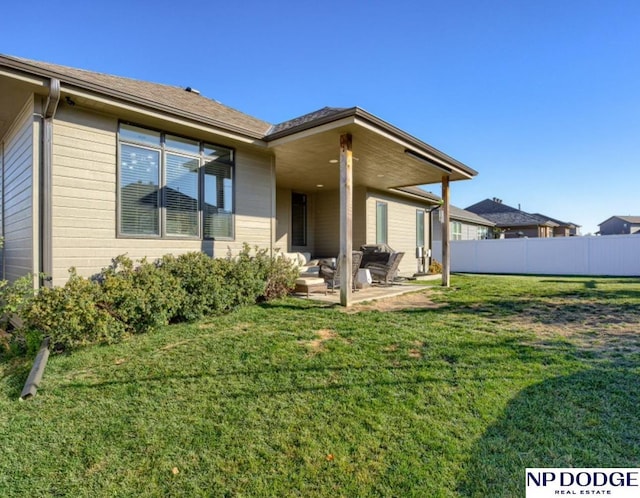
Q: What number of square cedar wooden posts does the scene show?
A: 2